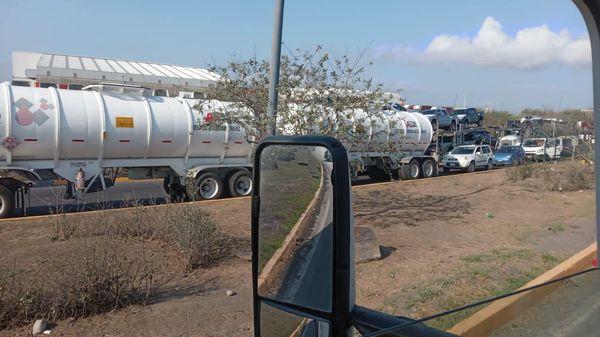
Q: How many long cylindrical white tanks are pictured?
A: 2